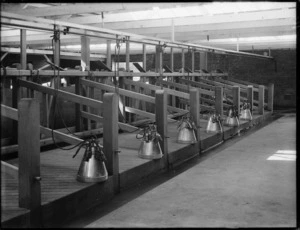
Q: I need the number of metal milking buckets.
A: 6